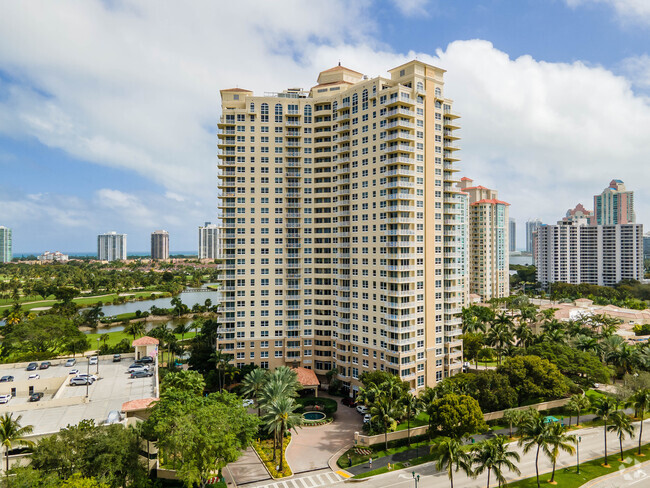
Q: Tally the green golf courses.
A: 1